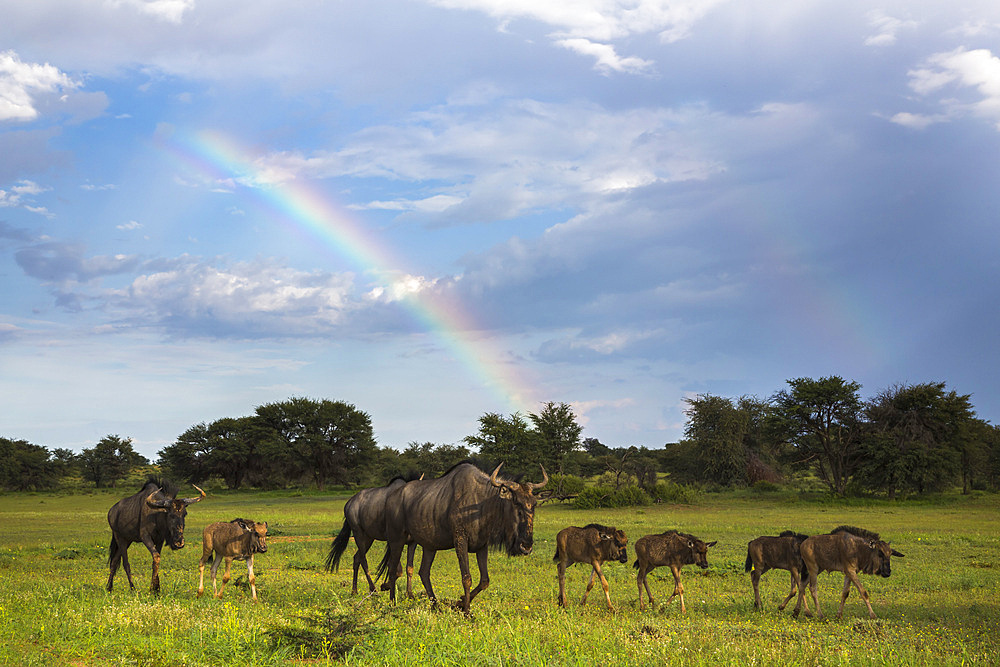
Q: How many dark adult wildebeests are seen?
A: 3